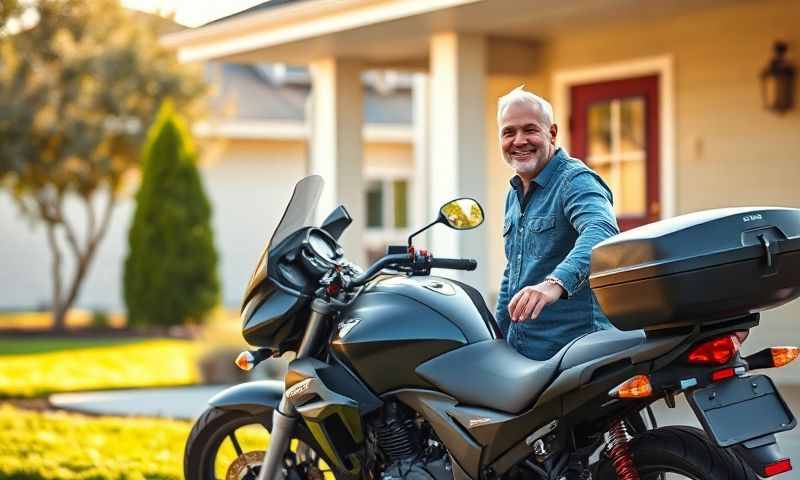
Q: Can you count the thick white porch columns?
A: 2